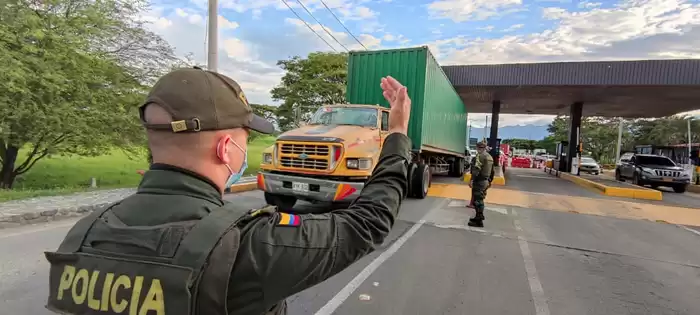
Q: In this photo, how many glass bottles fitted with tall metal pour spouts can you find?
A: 0